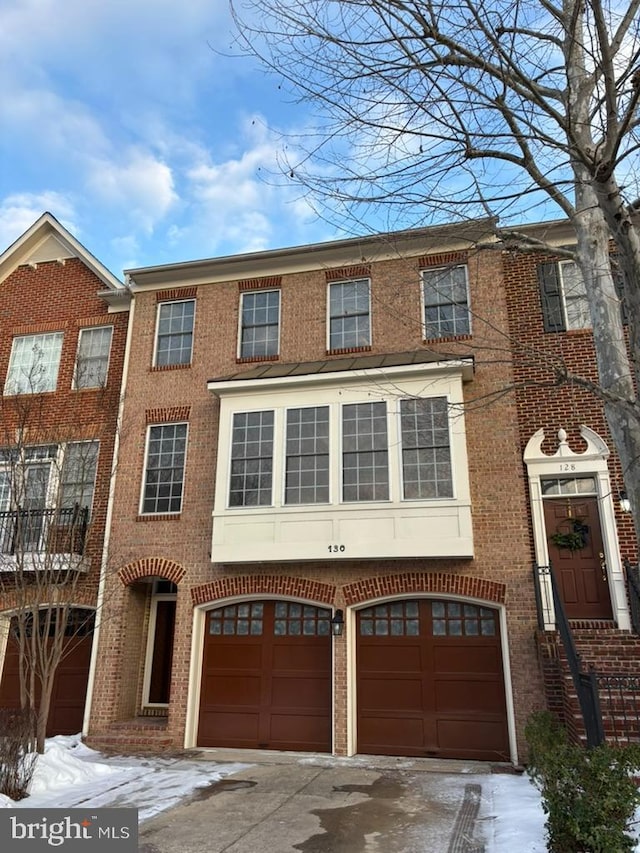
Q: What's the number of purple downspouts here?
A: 0